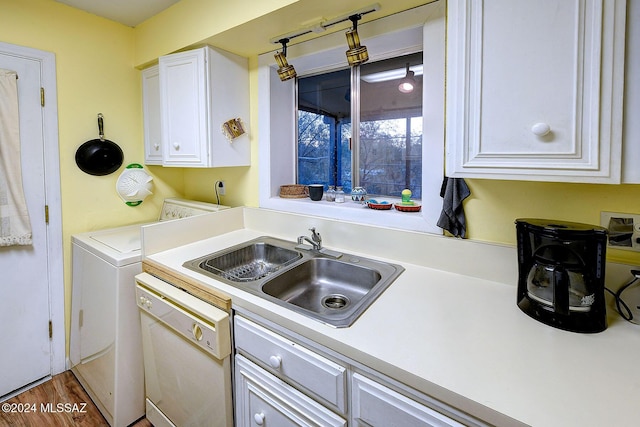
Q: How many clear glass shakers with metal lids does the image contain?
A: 2